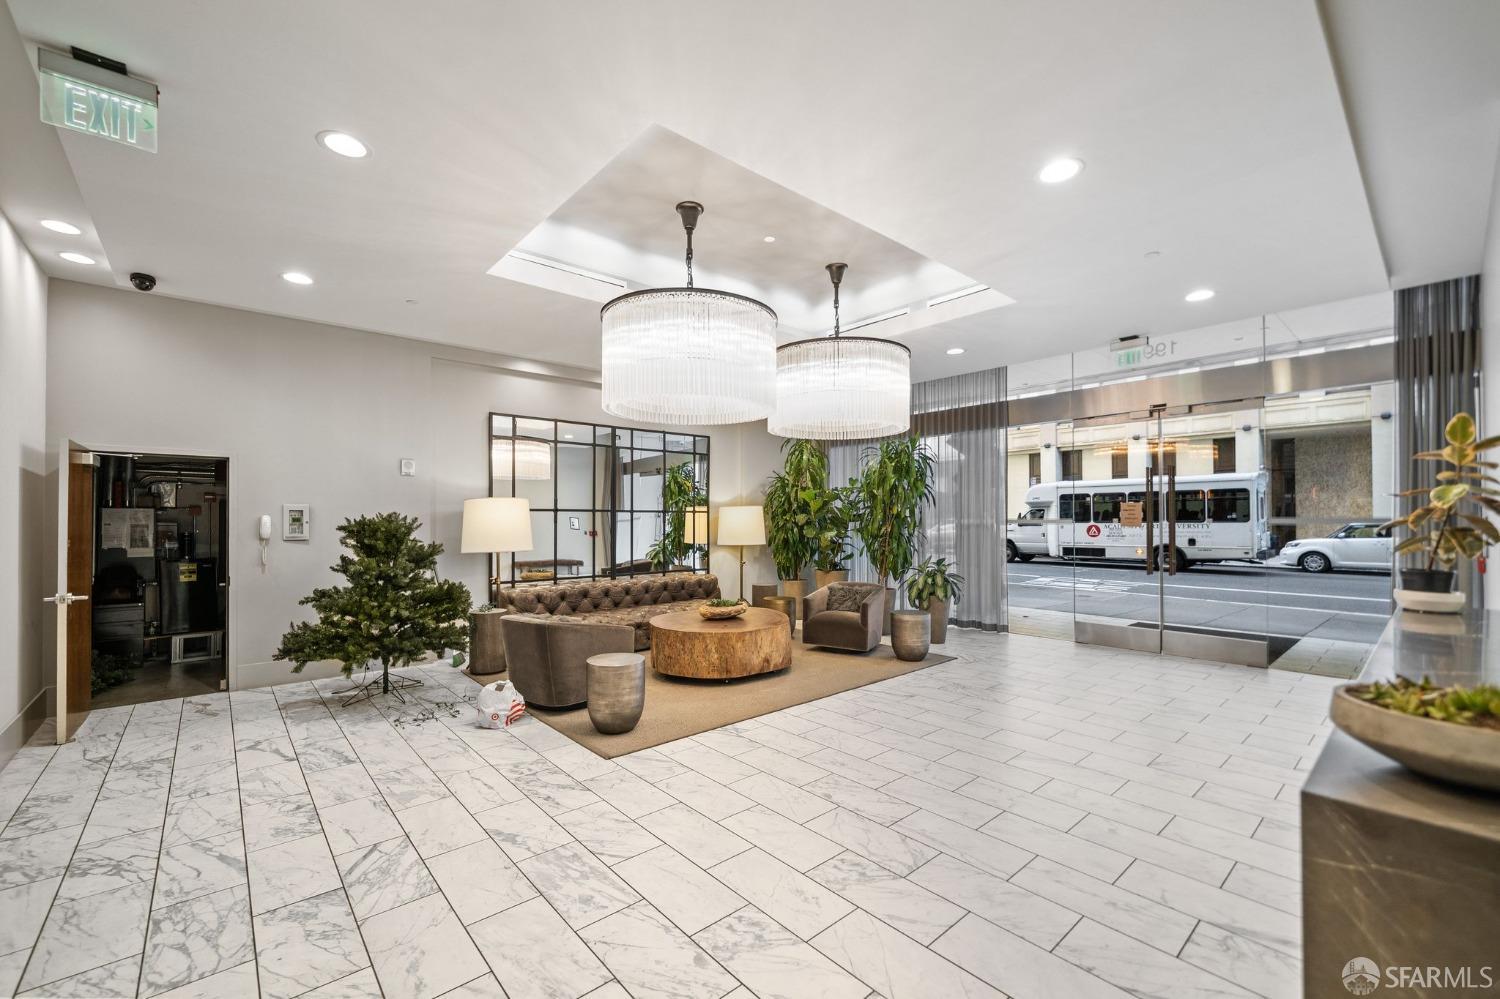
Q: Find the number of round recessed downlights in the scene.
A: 7